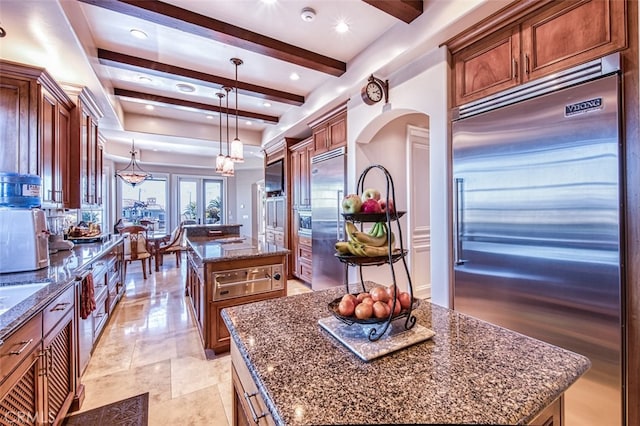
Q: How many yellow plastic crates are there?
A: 0